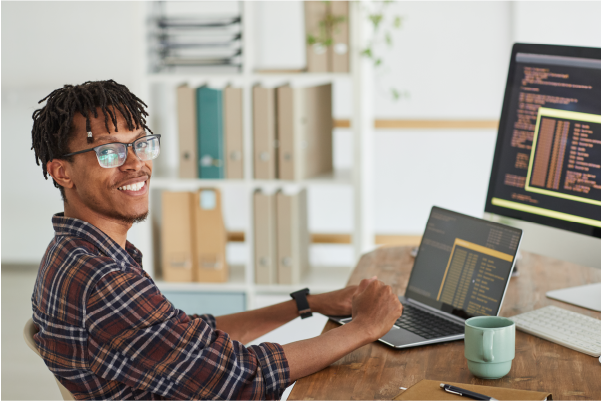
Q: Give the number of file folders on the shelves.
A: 11